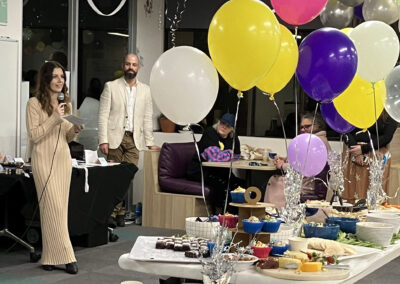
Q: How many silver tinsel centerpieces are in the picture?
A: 4